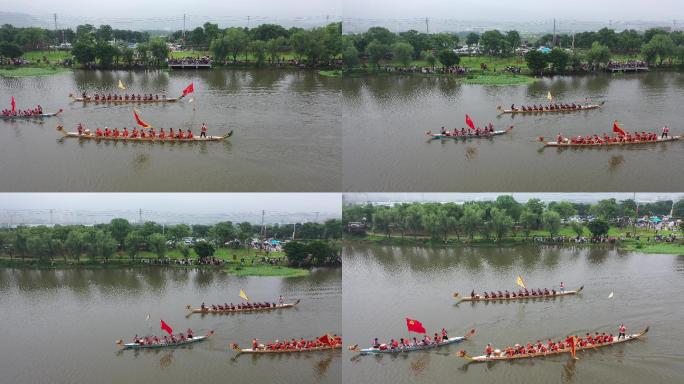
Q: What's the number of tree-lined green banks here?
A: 4